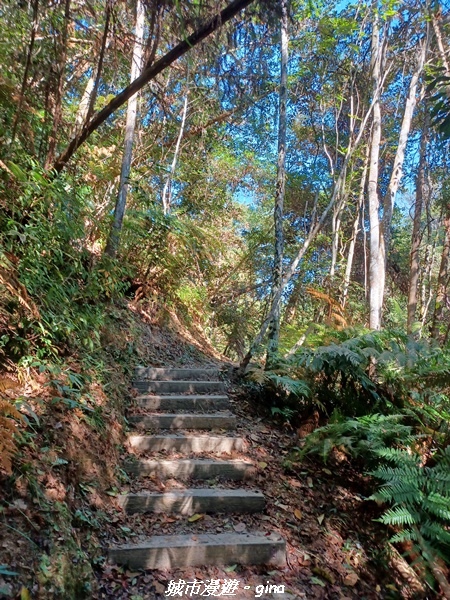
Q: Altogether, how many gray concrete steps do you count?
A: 8